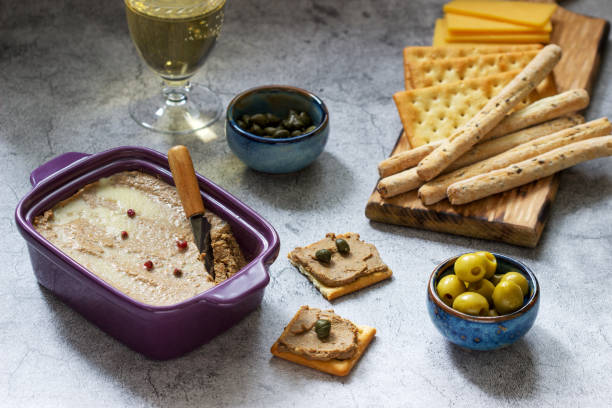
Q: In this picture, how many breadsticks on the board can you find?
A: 5